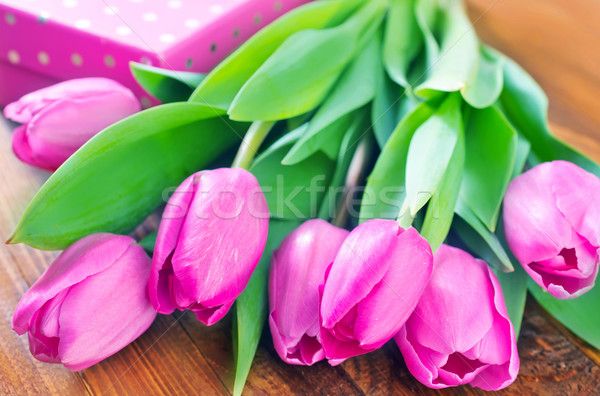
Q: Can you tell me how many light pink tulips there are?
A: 7